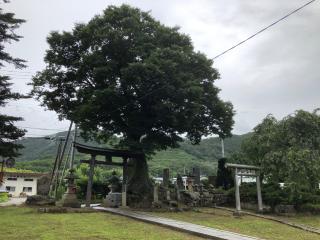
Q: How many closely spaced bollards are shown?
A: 0